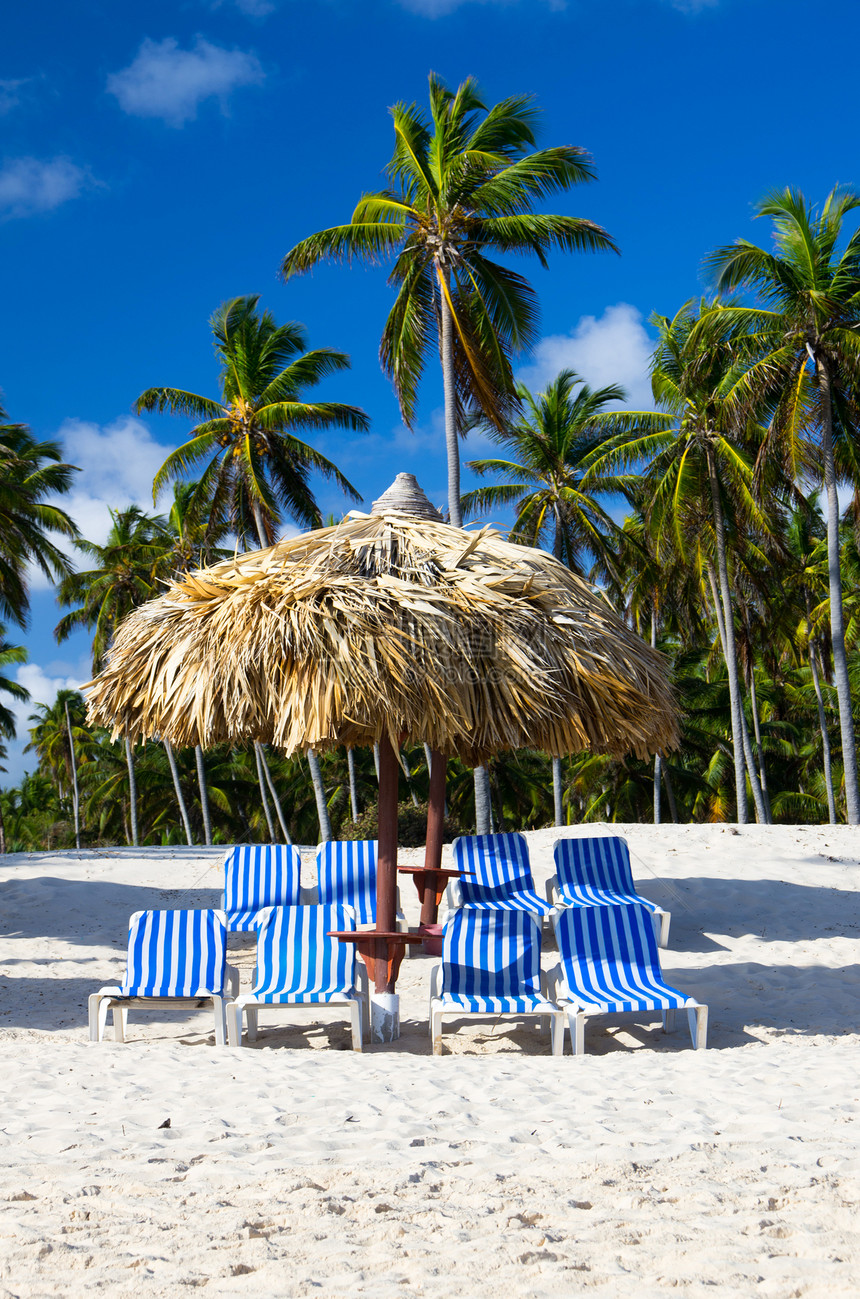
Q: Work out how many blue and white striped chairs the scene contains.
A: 8